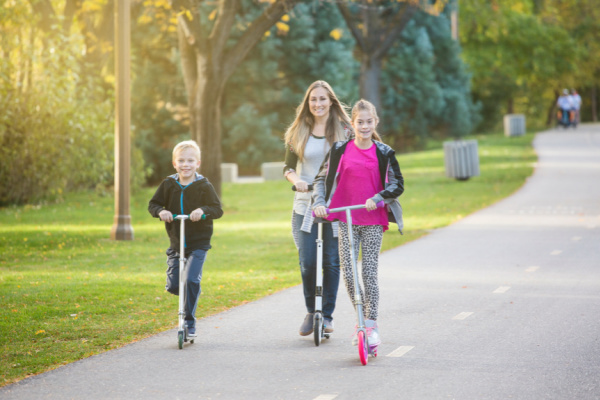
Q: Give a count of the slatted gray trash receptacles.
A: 2